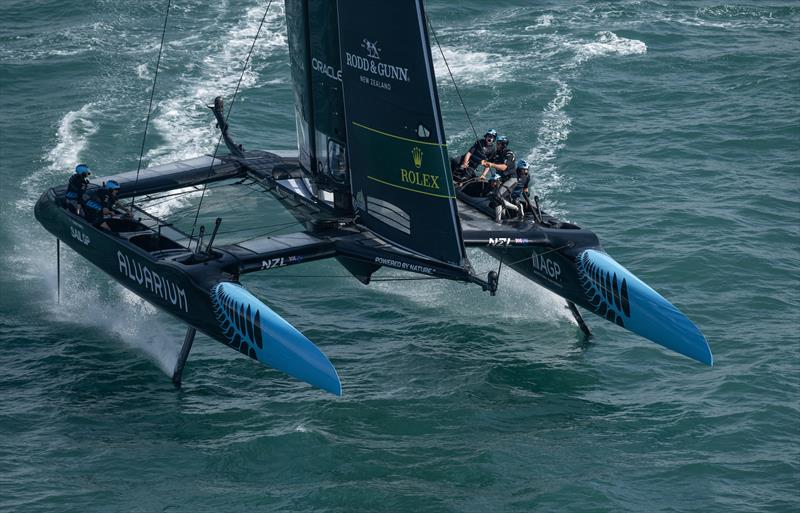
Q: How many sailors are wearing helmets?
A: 6